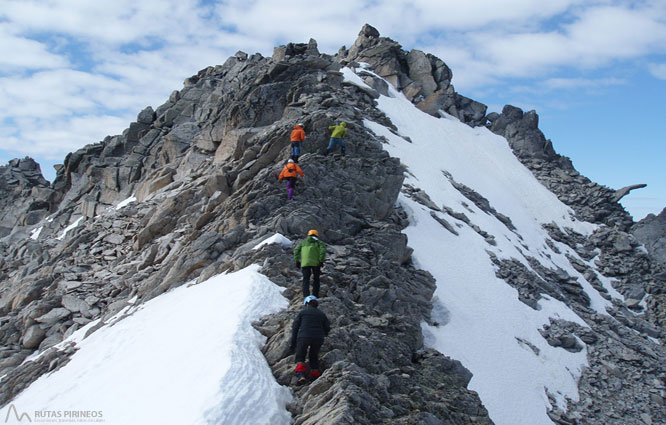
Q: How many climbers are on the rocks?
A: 5